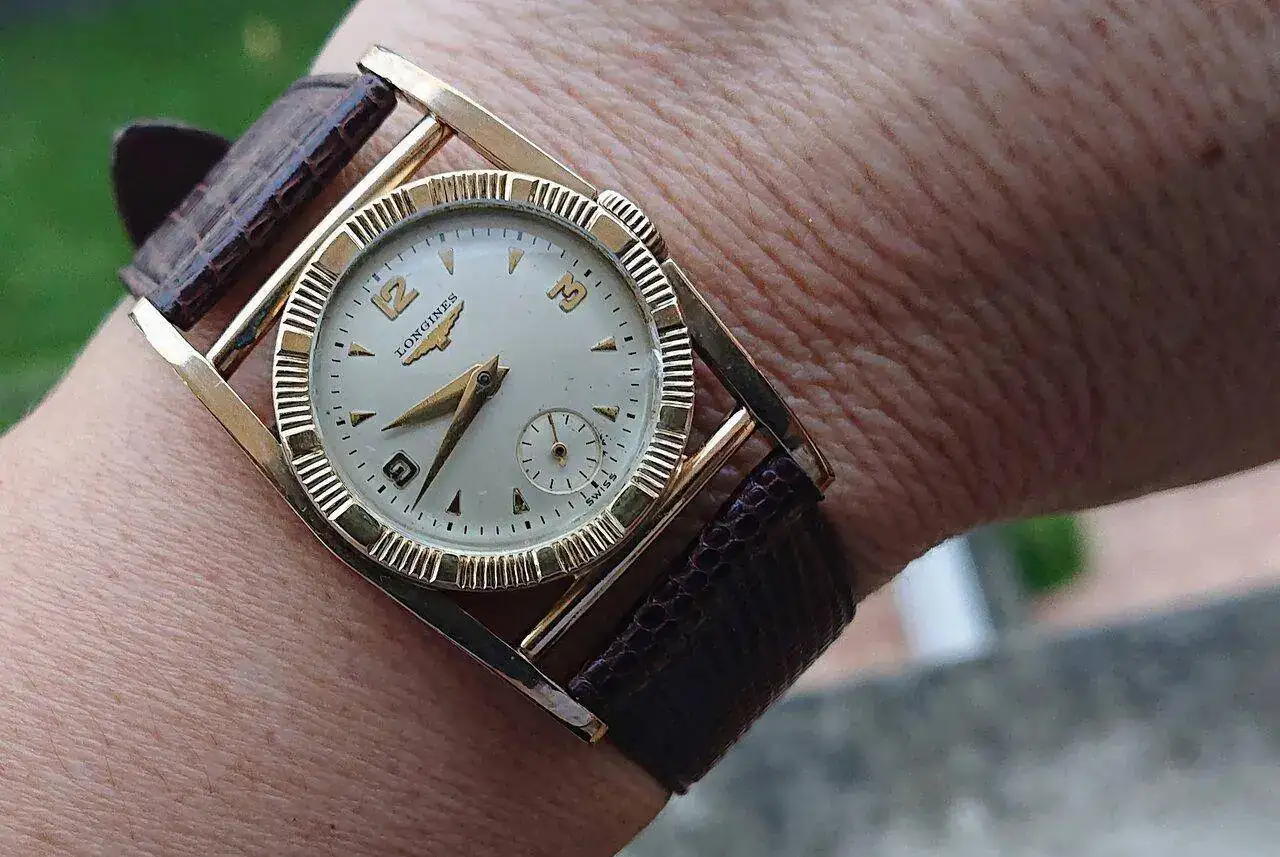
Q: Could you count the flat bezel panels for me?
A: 12